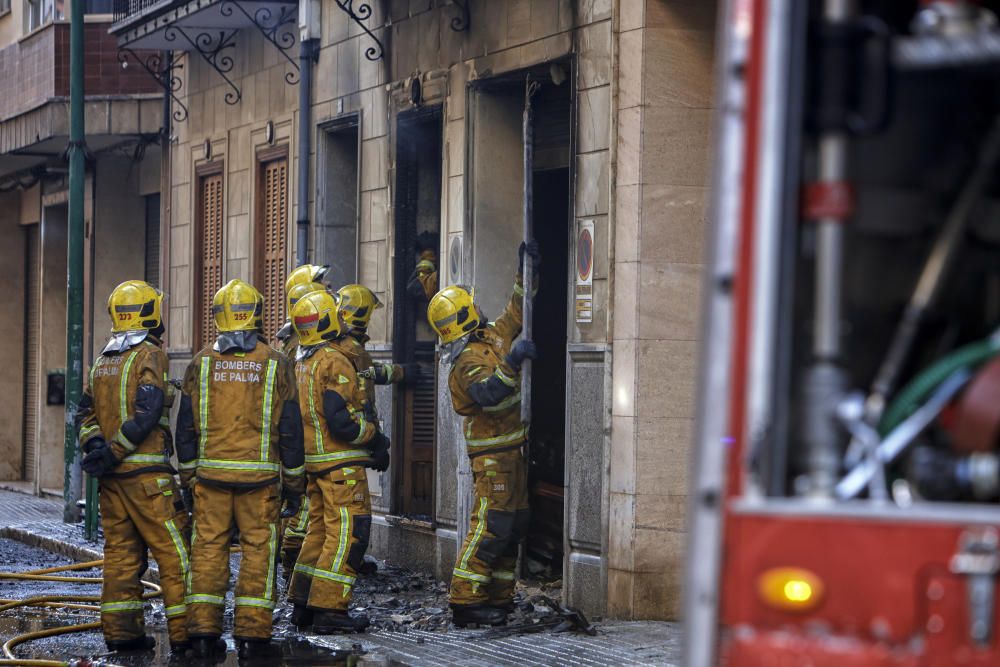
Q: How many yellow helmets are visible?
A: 7